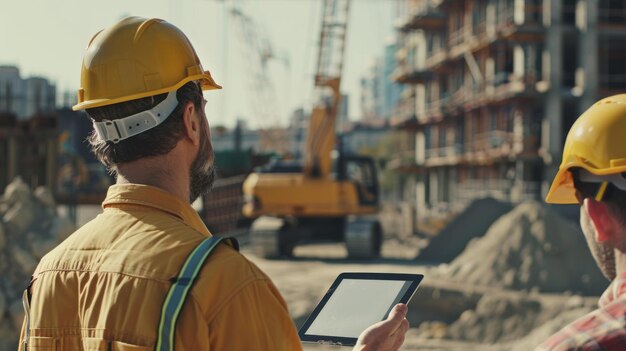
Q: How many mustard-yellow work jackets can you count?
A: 1